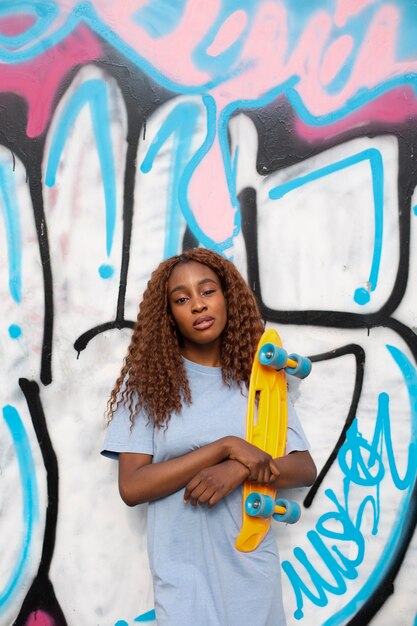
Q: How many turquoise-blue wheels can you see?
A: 4